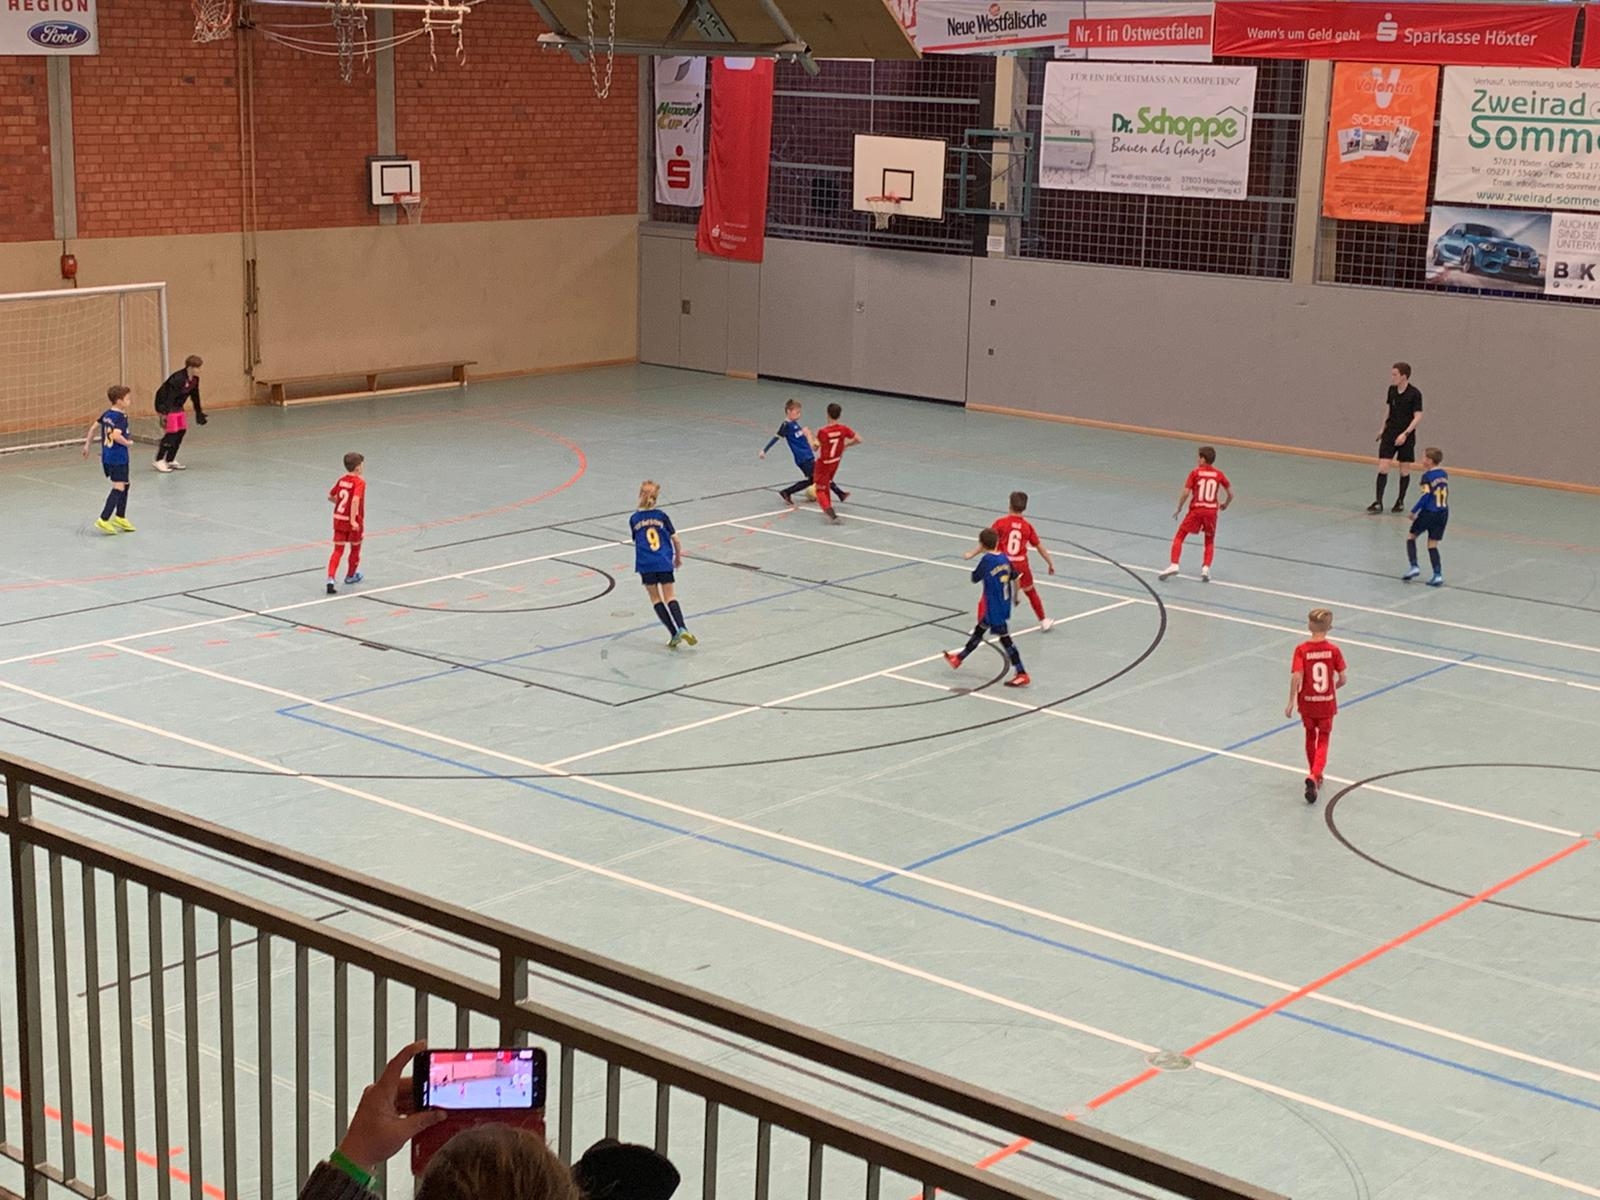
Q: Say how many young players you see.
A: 11